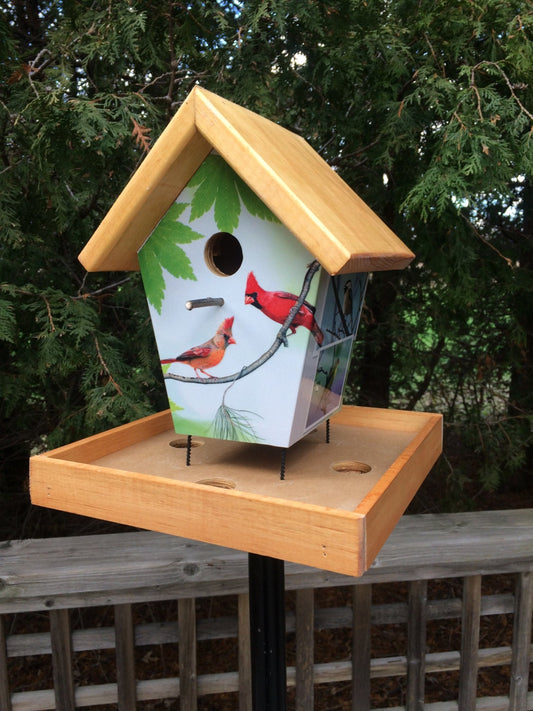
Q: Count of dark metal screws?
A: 3